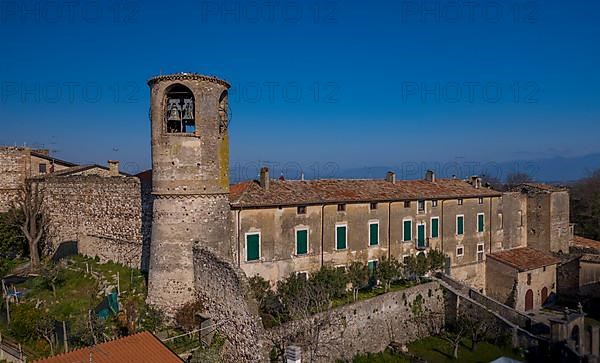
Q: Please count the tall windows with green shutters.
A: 9